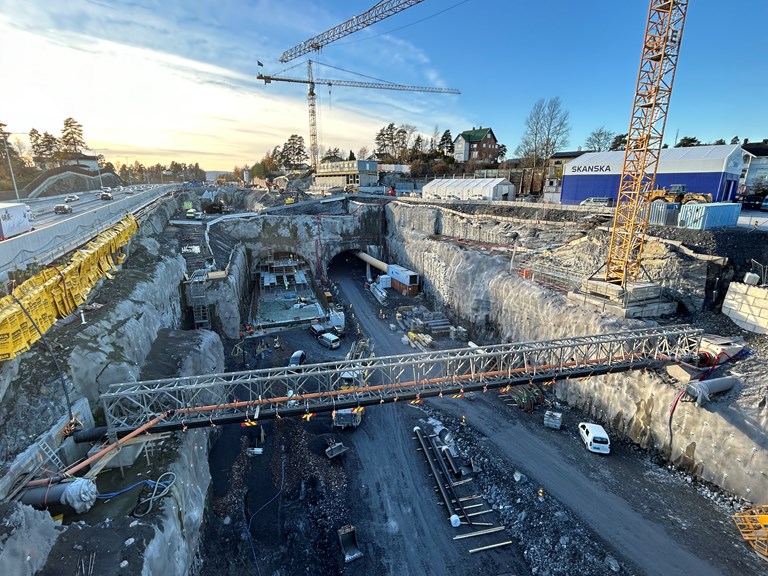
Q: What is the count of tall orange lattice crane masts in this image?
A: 1